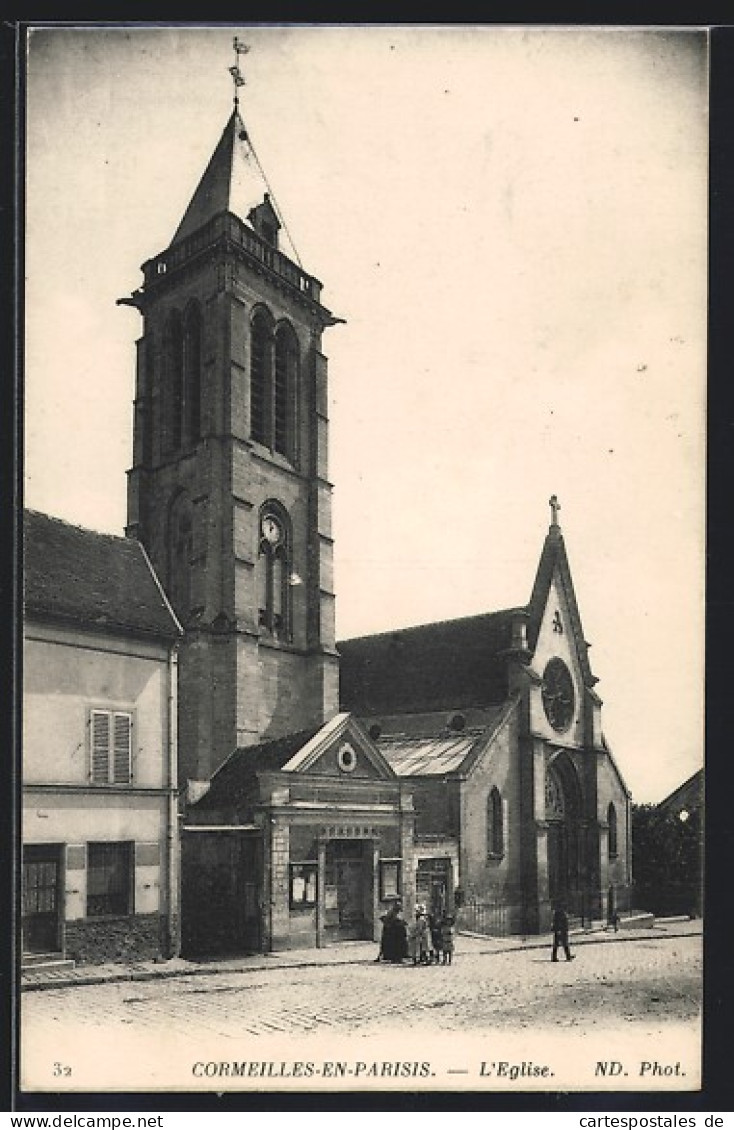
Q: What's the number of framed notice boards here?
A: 2